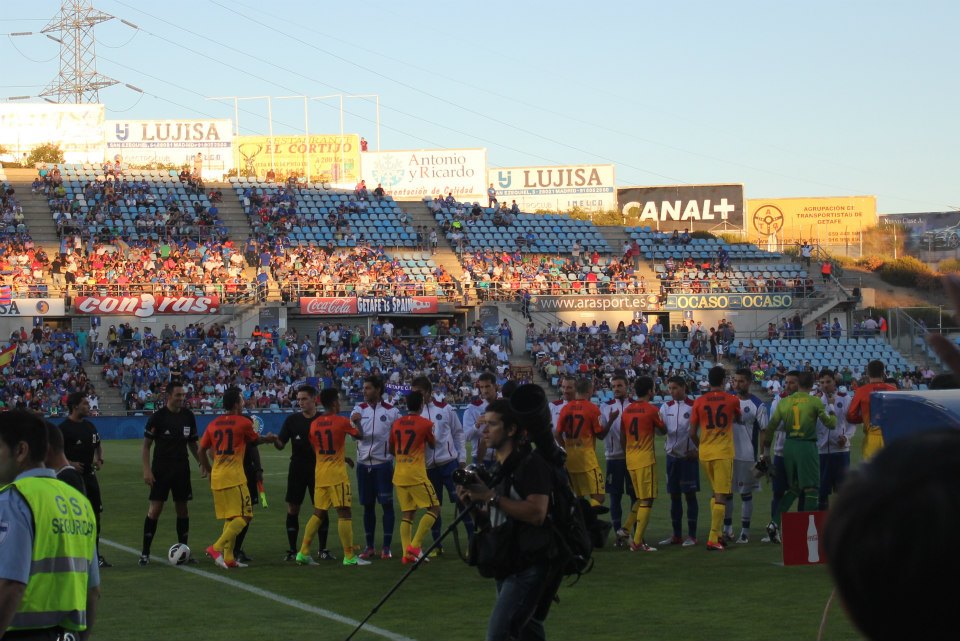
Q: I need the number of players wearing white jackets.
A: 8